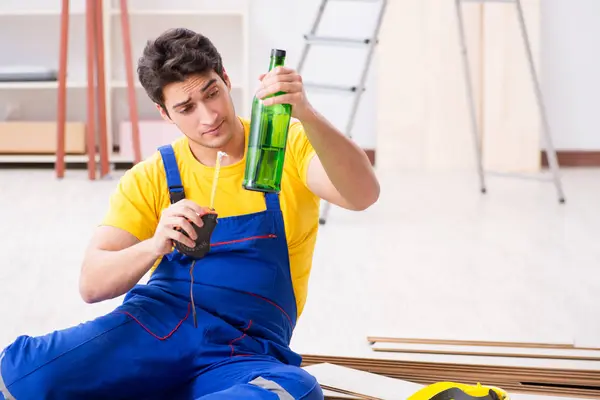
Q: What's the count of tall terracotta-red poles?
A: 4